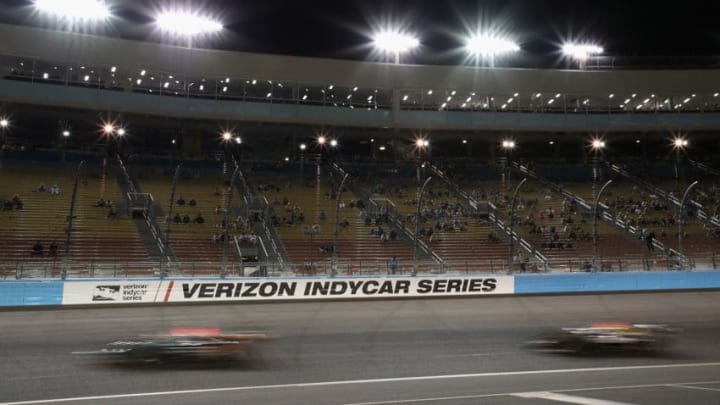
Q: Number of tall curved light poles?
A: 8